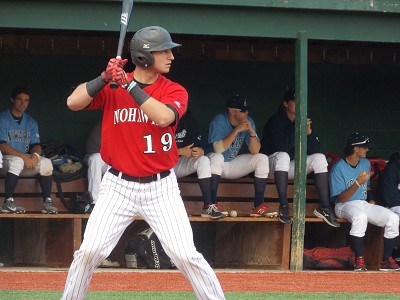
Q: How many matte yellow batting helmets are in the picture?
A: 0